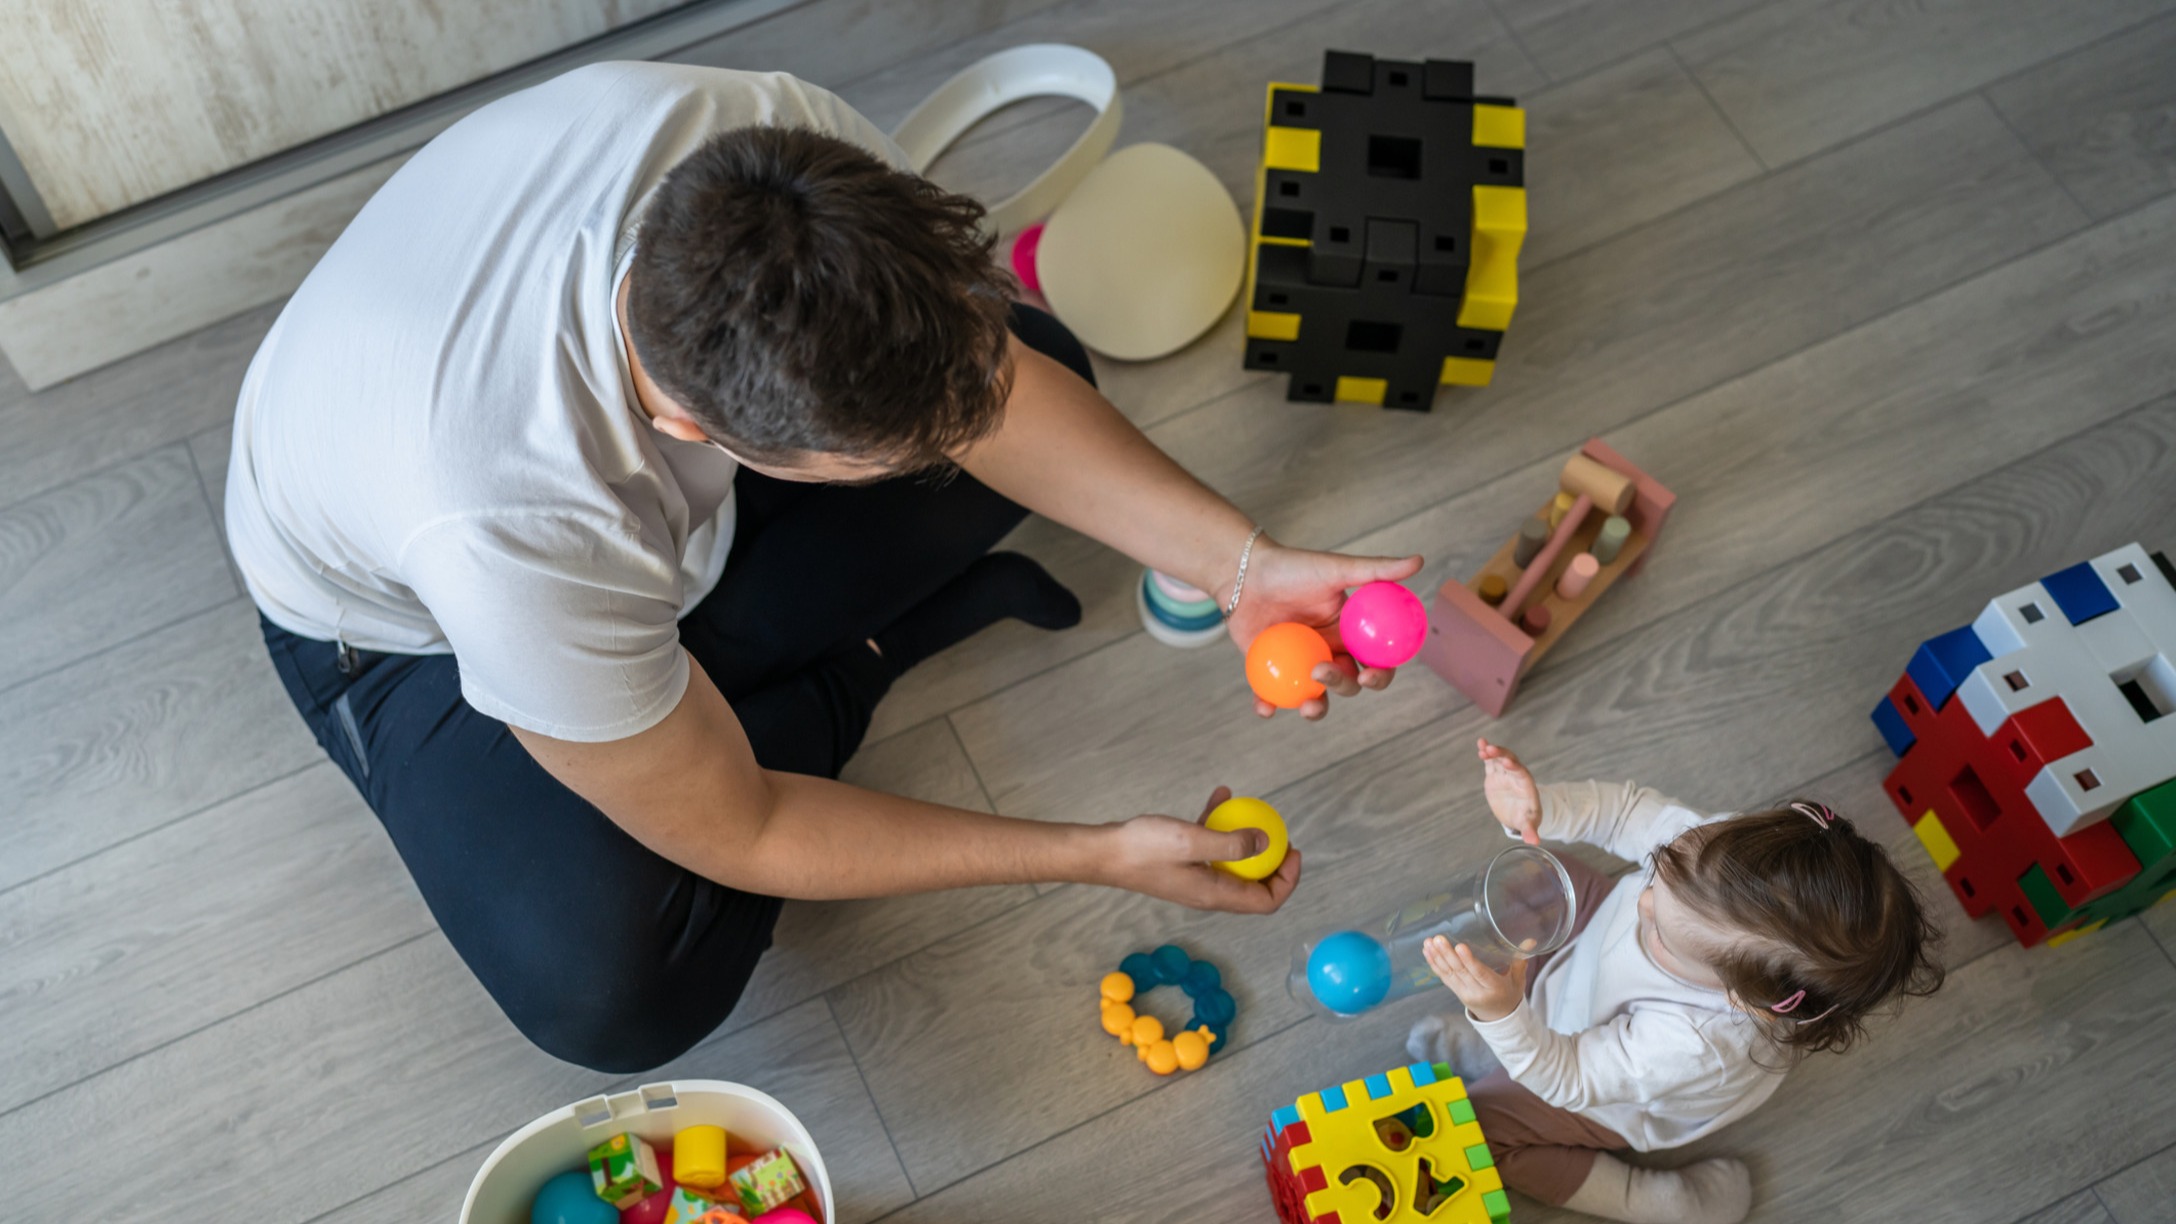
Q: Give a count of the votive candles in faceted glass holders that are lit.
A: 0